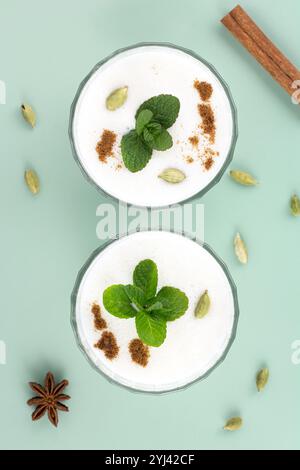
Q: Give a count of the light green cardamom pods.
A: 10